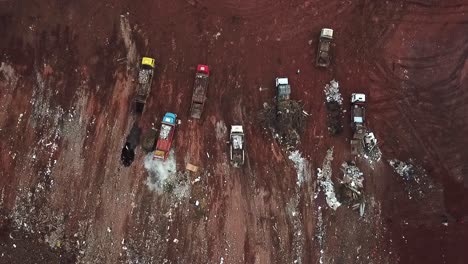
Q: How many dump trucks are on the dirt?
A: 7